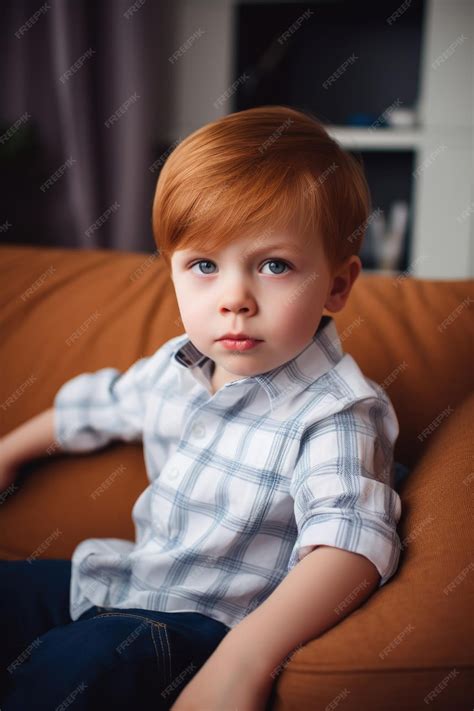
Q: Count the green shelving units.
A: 0